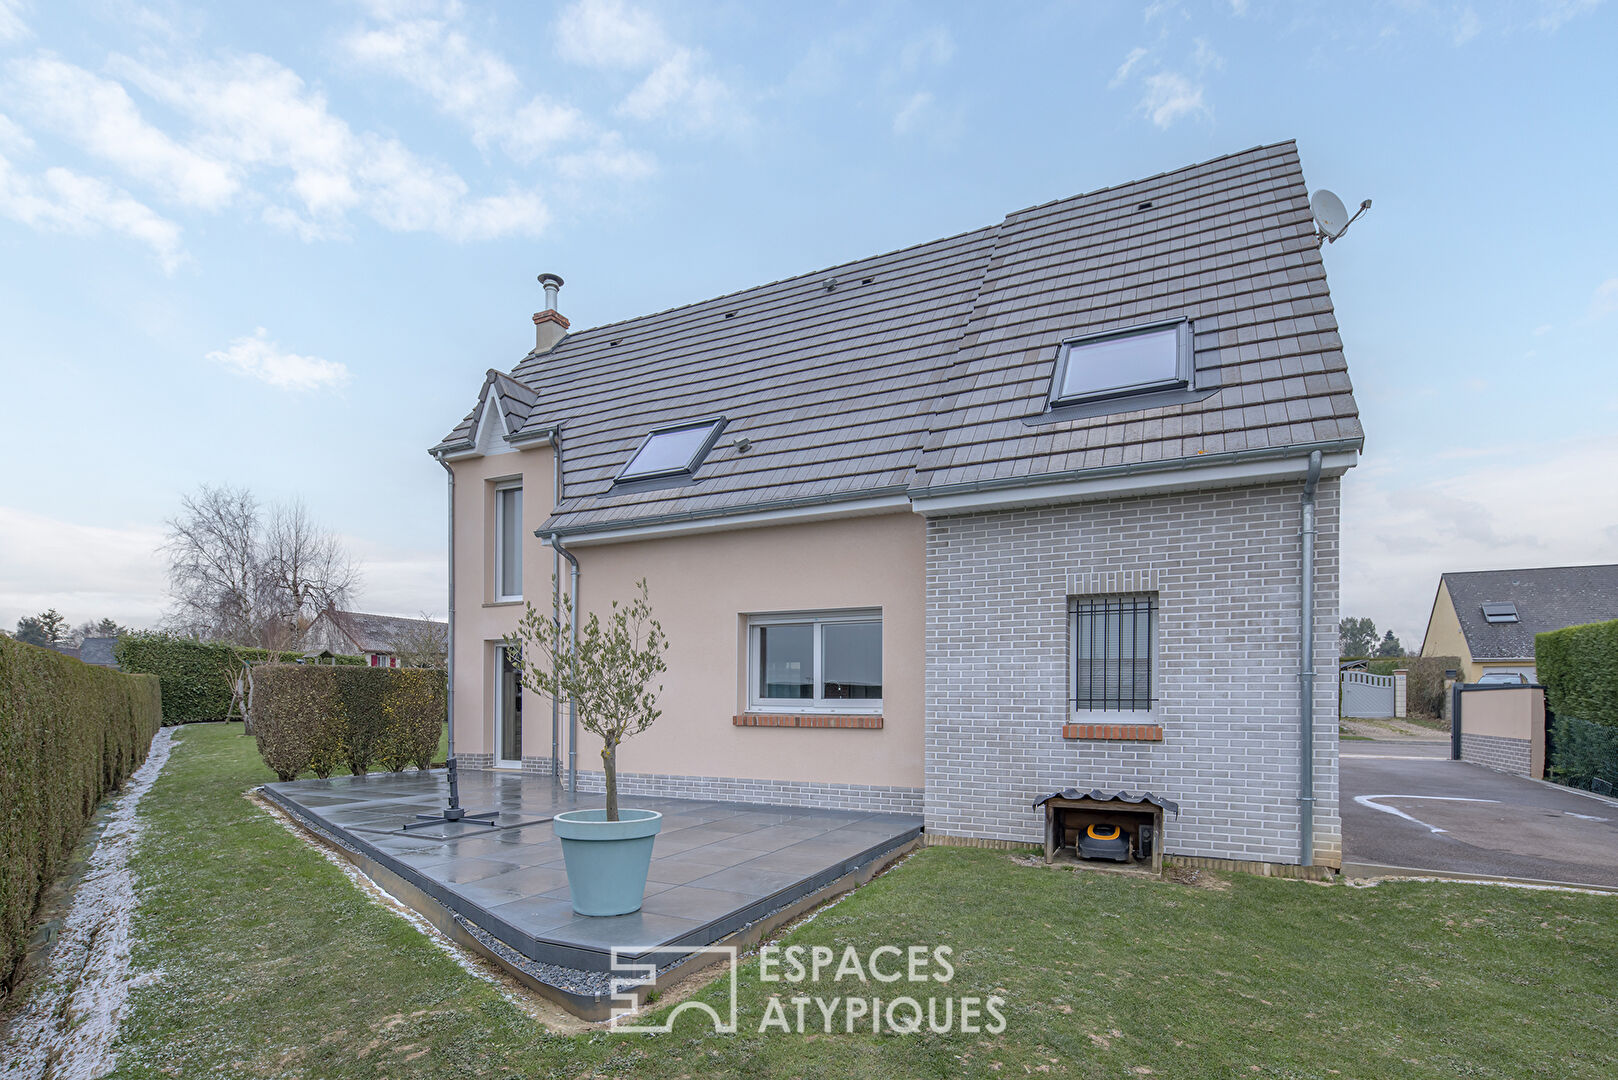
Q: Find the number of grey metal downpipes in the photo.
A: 4